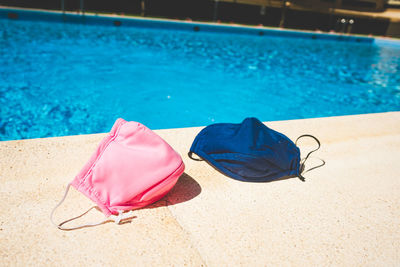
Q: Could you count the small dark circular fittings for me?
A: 6